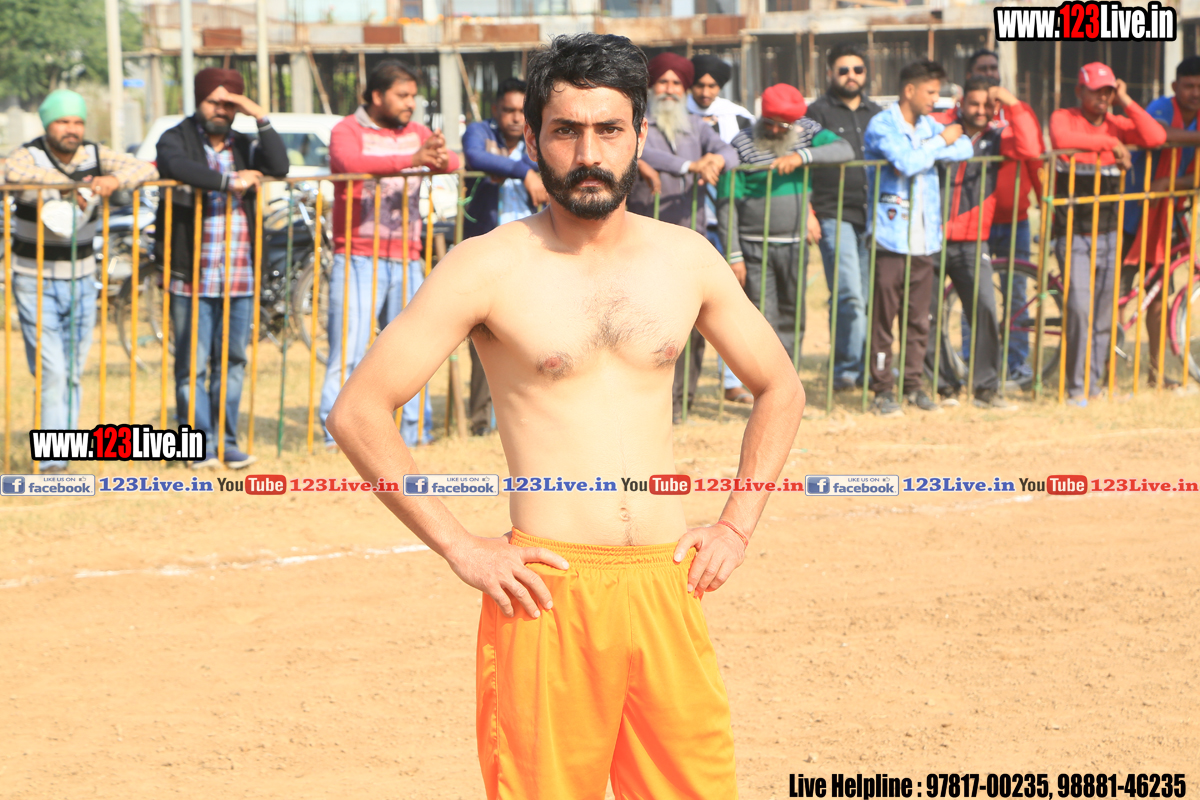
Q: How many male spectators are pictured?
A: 13